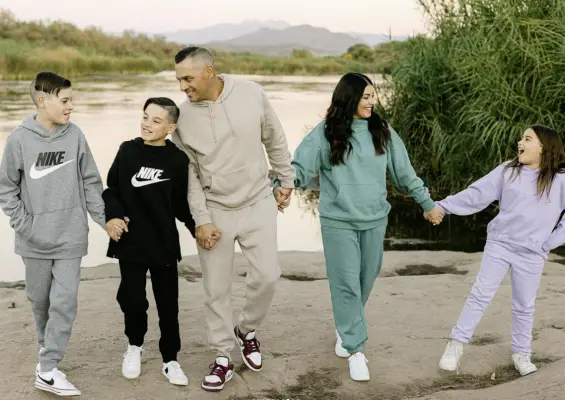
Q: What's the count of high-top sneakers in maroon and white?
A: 2